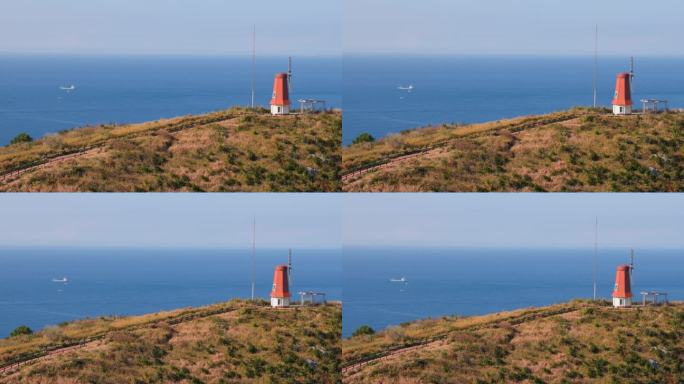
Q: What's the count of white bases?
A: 4